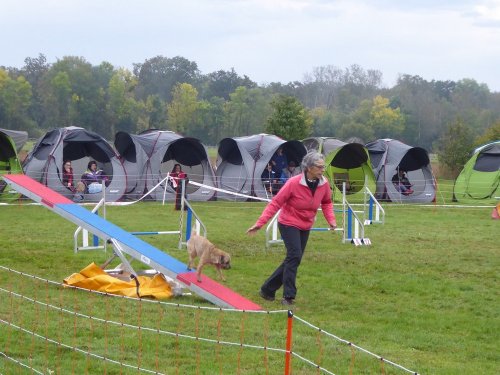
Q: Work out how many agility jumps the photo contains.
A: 3